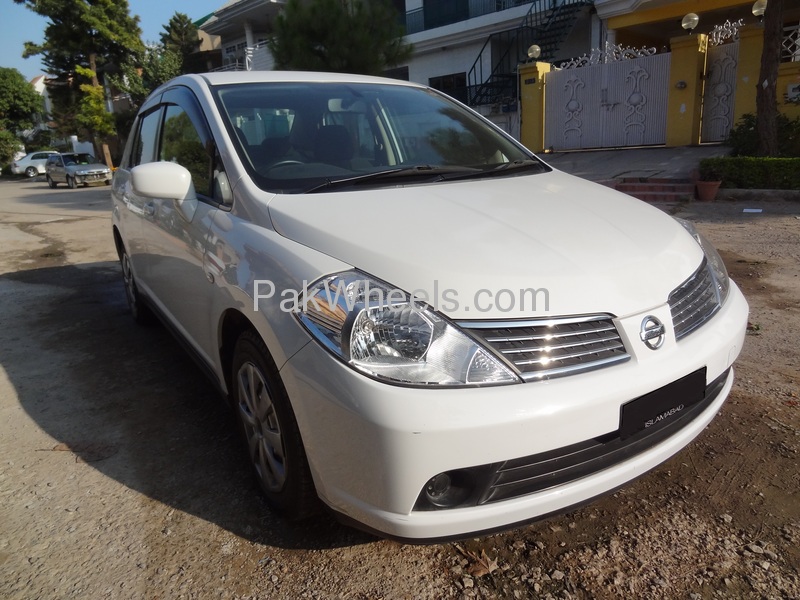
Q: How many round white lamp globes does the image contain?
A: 3